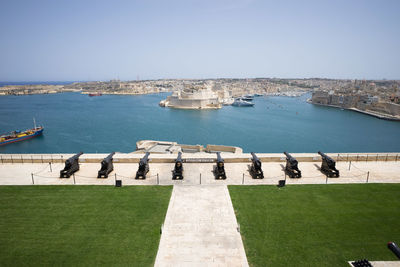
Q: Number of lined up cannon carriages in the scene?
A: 8